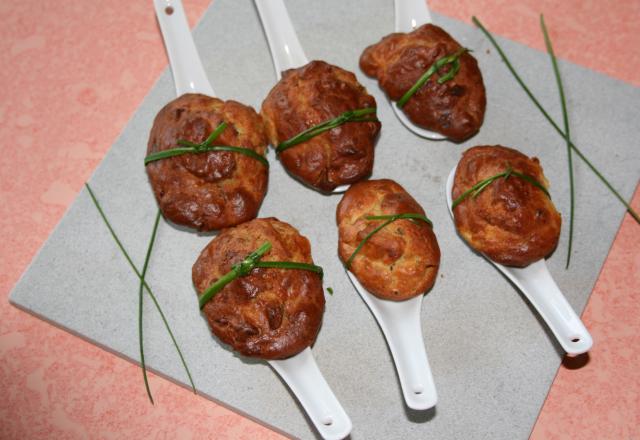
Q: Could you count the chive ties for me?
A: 6